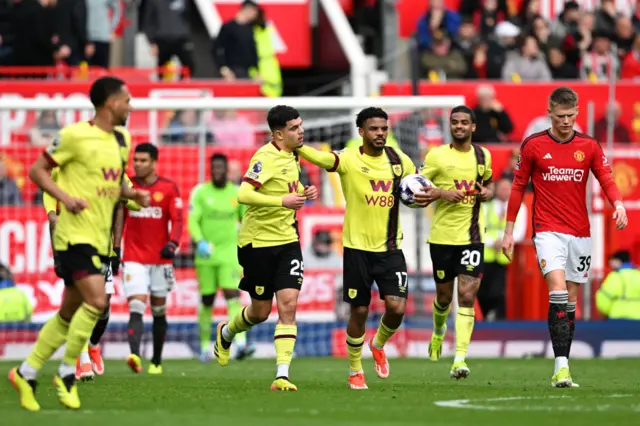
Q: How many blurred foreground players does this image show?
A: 1